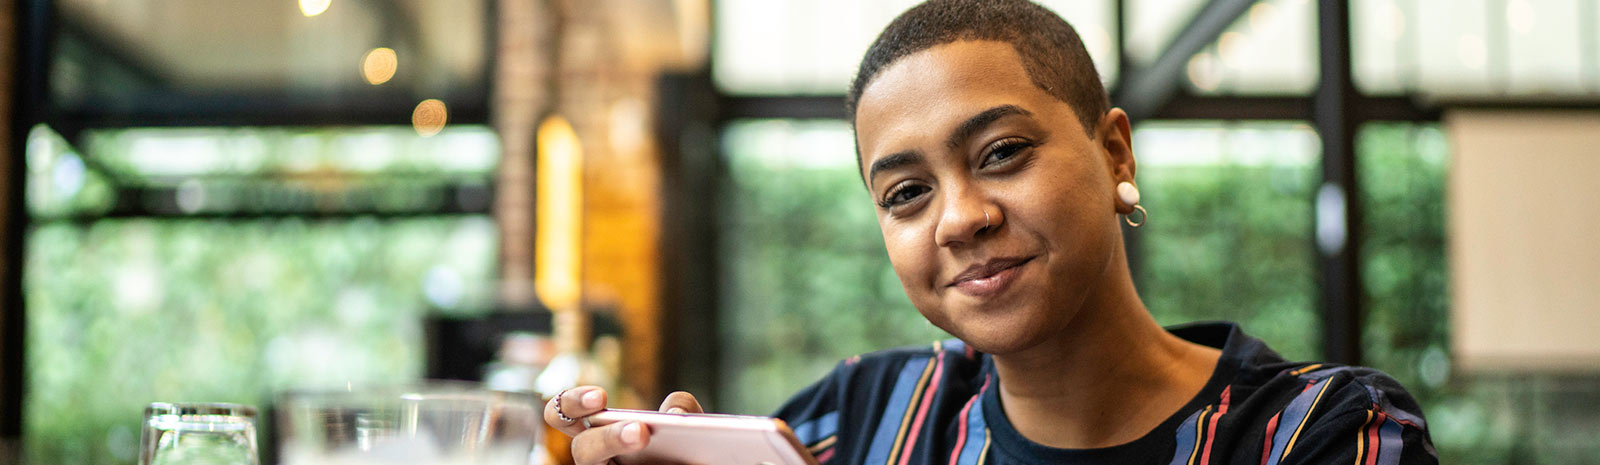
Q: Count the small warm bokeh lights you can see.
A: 3